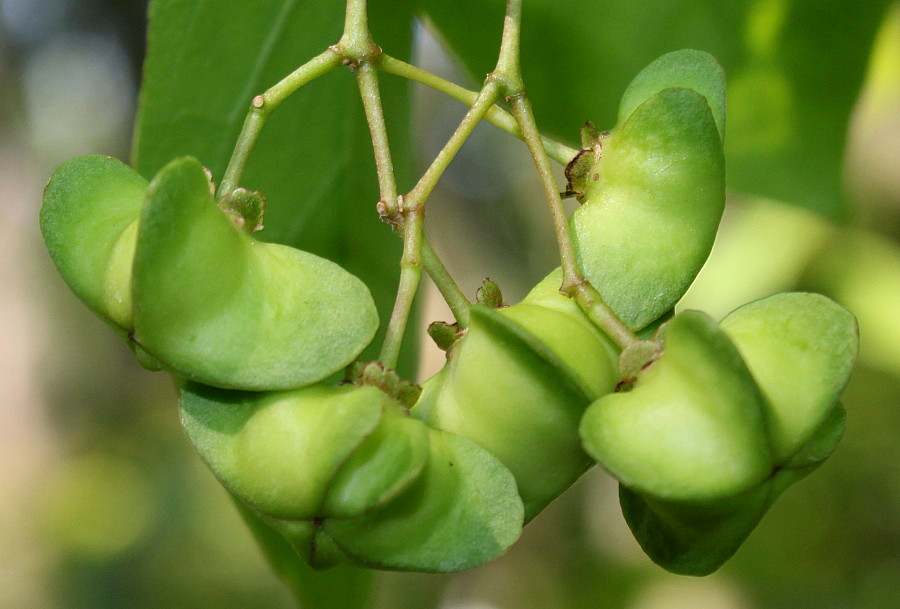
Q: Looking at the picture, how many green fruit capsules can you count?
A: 5